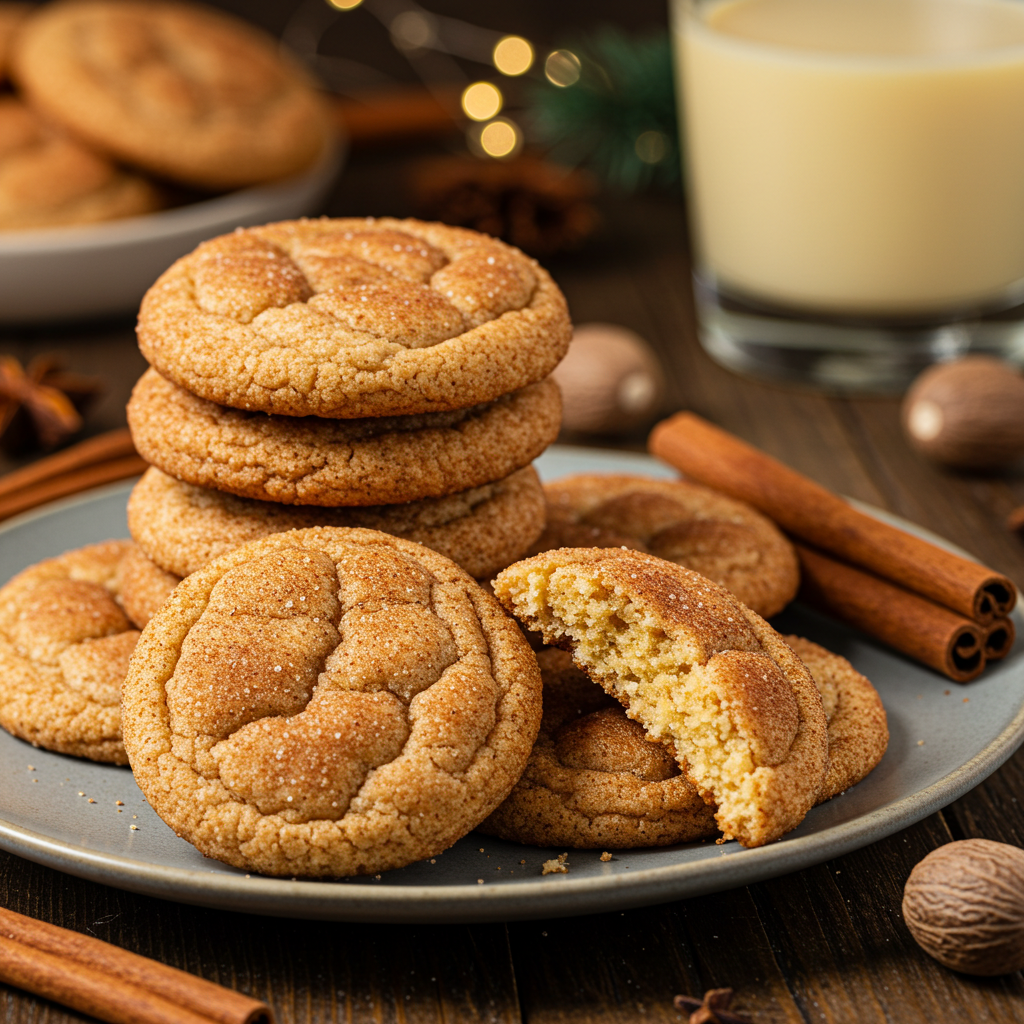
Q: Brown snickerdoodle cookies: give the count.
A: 11